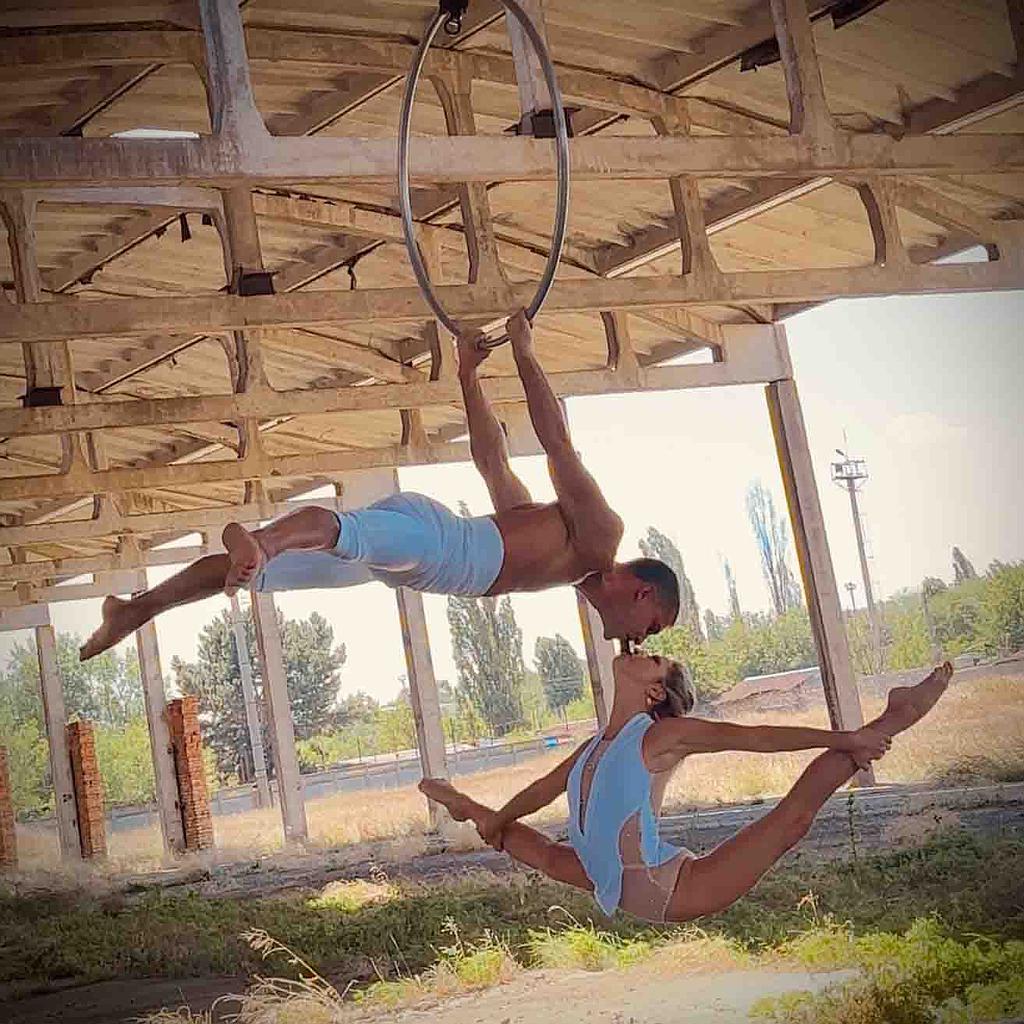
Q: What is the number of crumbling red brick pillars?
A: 3